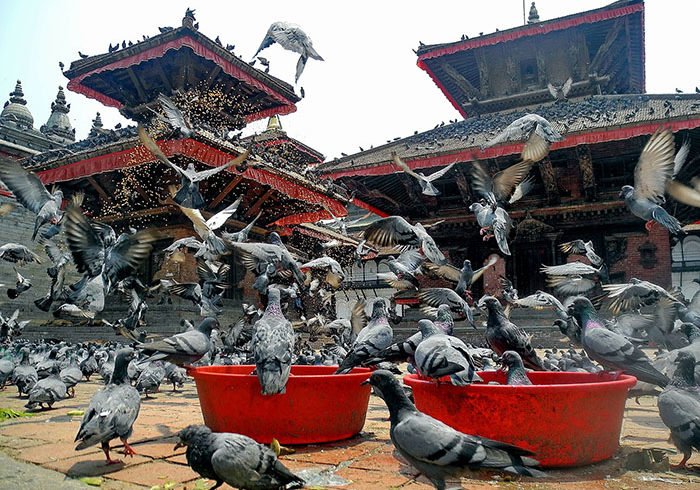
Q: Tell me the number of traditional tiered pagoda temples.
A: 2